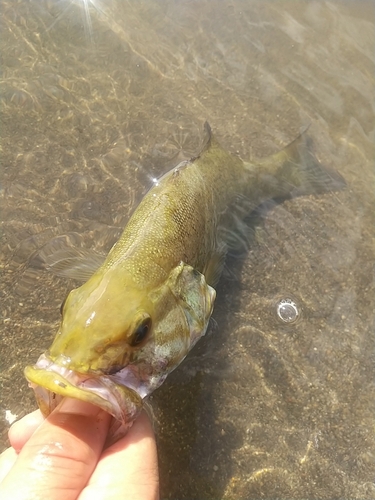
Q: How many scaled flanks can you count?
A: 1